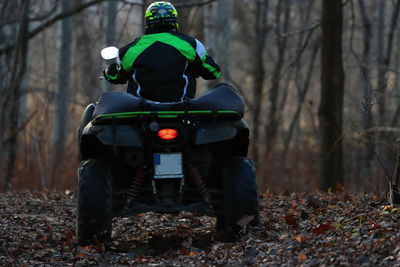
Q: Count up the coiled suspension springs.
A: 2